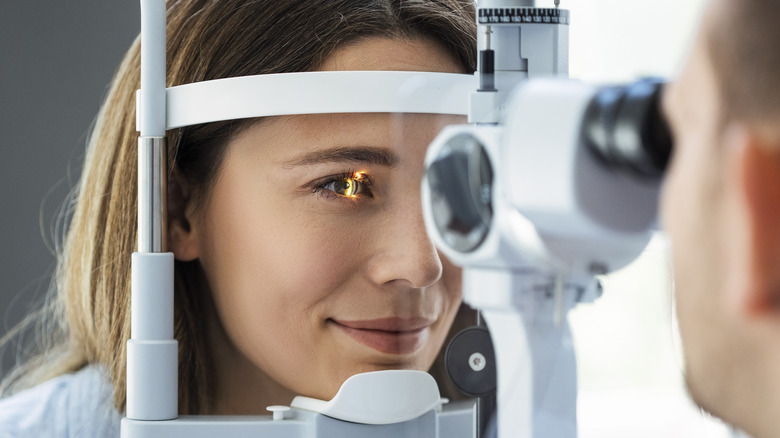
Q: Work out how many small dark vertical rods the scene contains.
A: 1